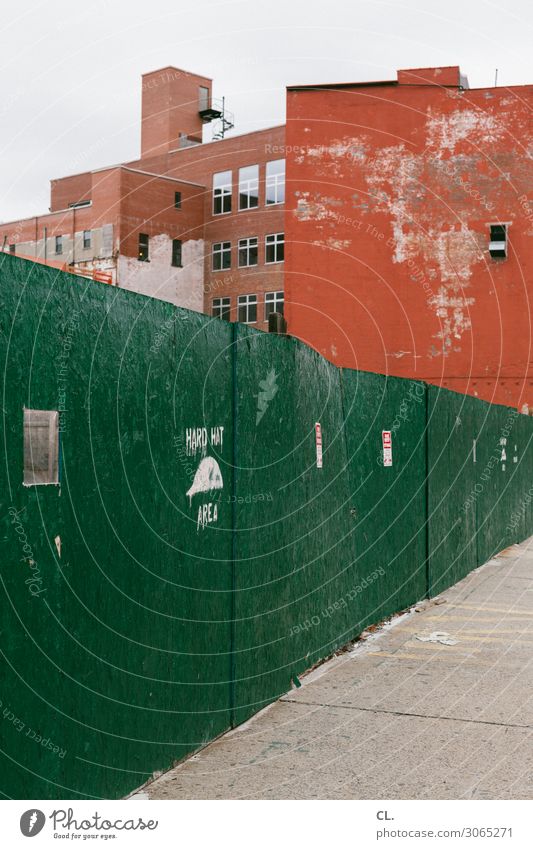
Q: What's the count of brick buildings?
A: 2